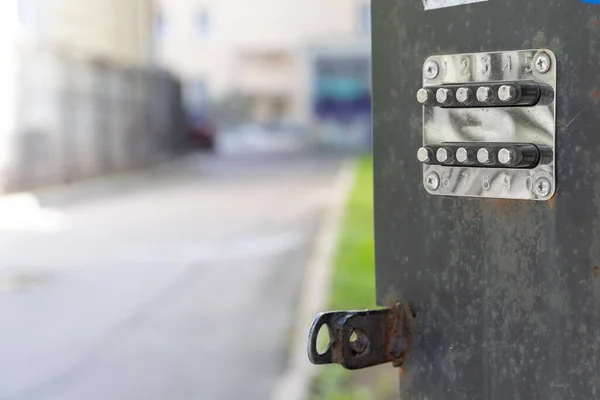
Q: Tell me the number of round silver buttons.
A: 10